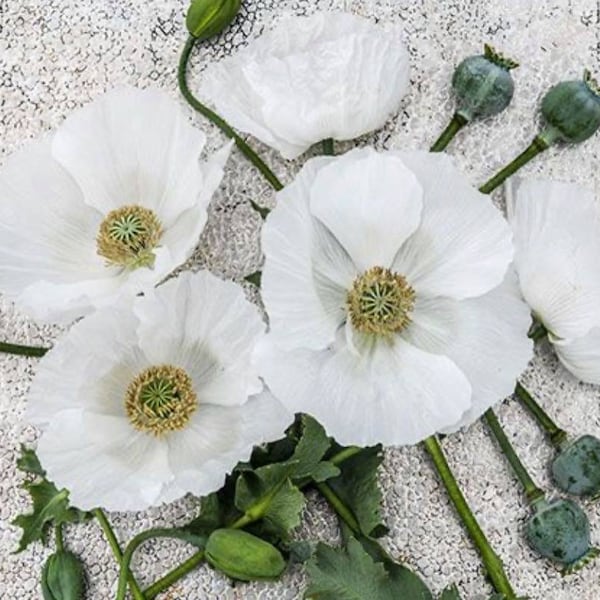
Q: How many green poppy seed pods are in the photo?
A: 4